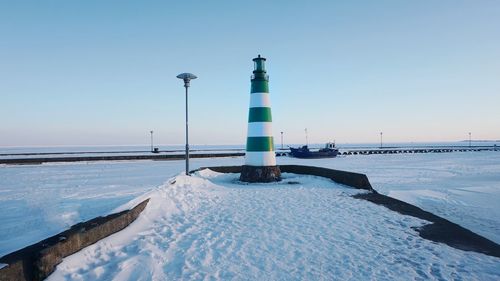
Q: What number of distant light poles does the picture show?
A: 4